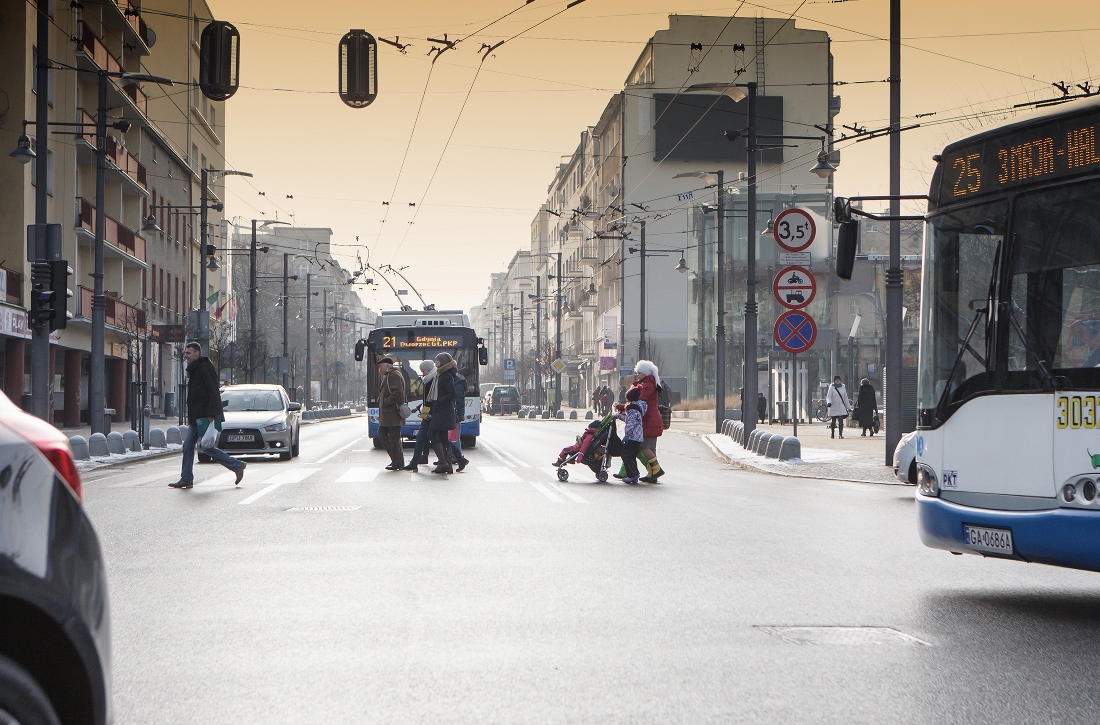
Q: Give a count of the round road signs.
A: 3